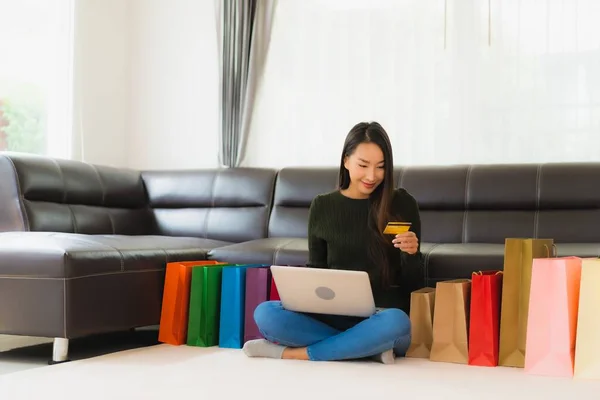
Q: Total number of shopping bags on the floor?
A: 11